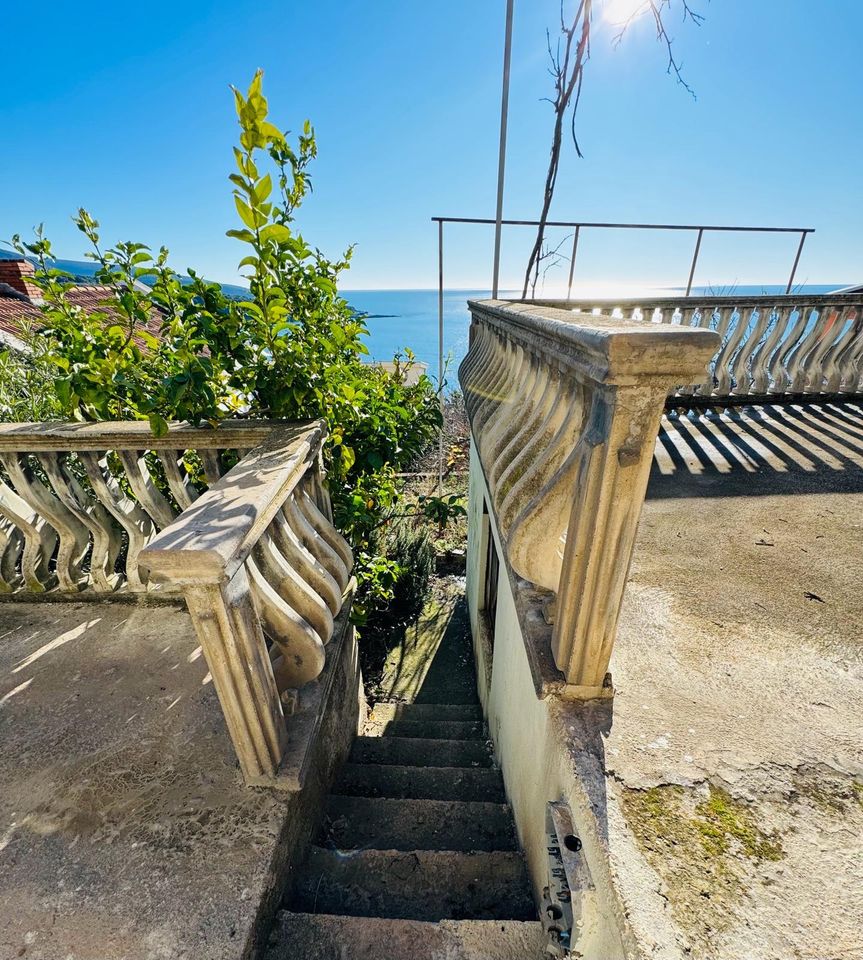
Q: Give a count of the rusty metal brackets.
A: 1